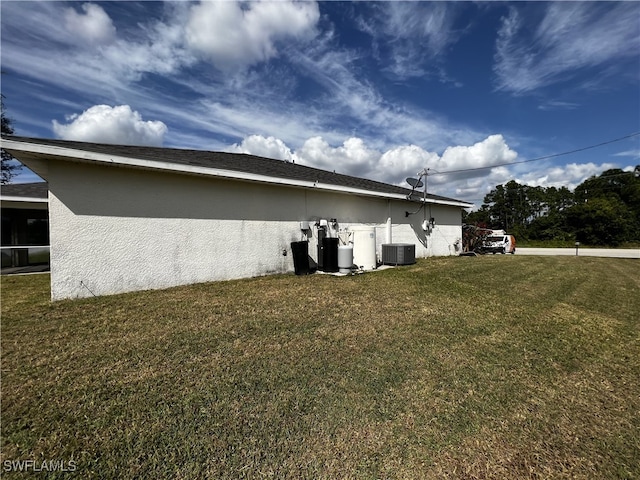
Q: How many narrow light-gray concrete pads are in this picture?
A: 1